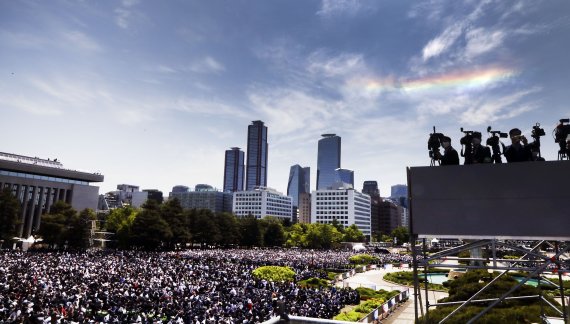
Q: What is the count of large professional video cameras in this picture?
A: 5